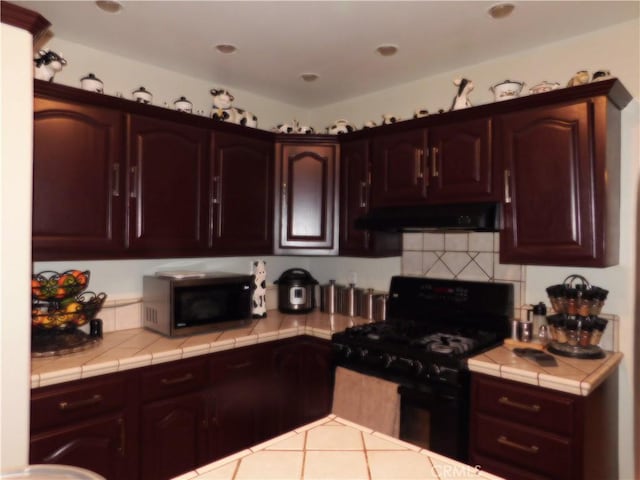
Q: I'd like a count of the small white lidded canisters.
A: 3